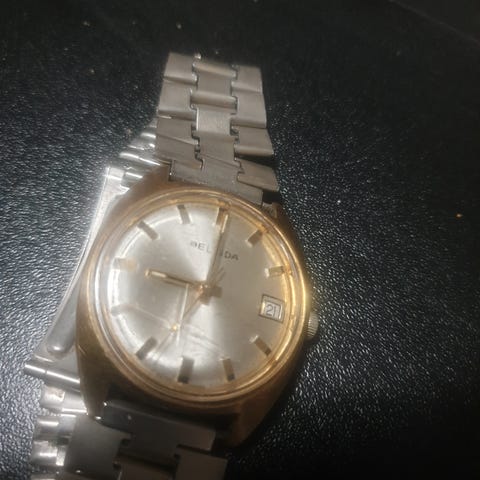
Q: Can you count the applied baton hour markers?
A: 11